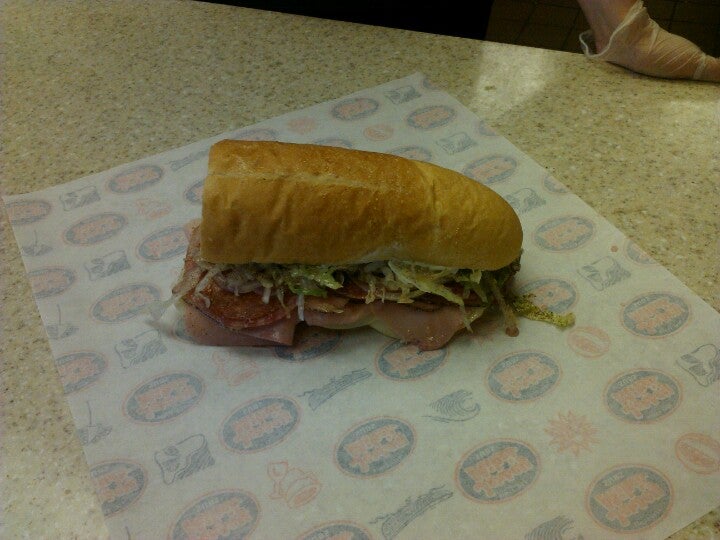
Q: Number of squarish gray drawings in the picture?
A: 9